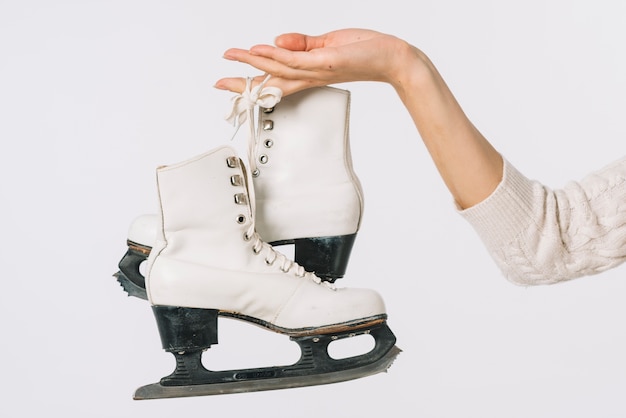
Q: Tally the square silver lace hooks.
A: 5